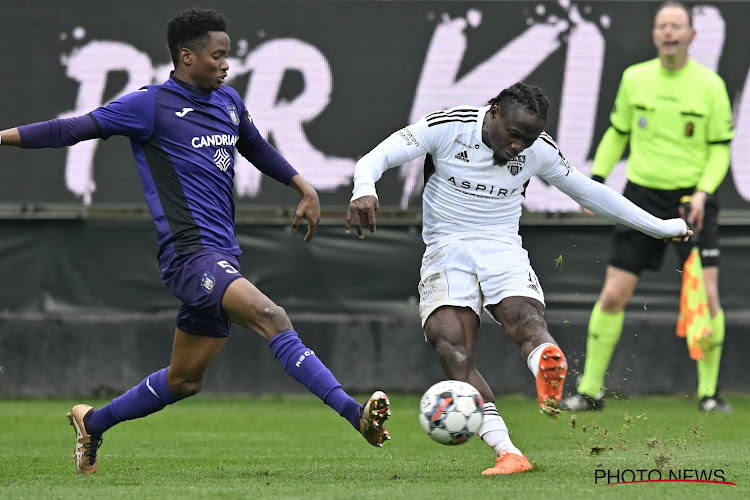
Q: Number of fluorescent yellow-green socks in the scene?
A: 2